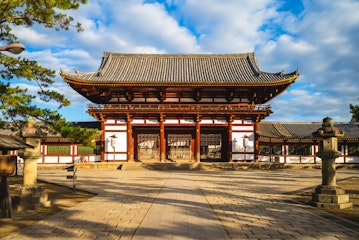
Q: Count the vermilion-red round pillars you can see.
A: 6